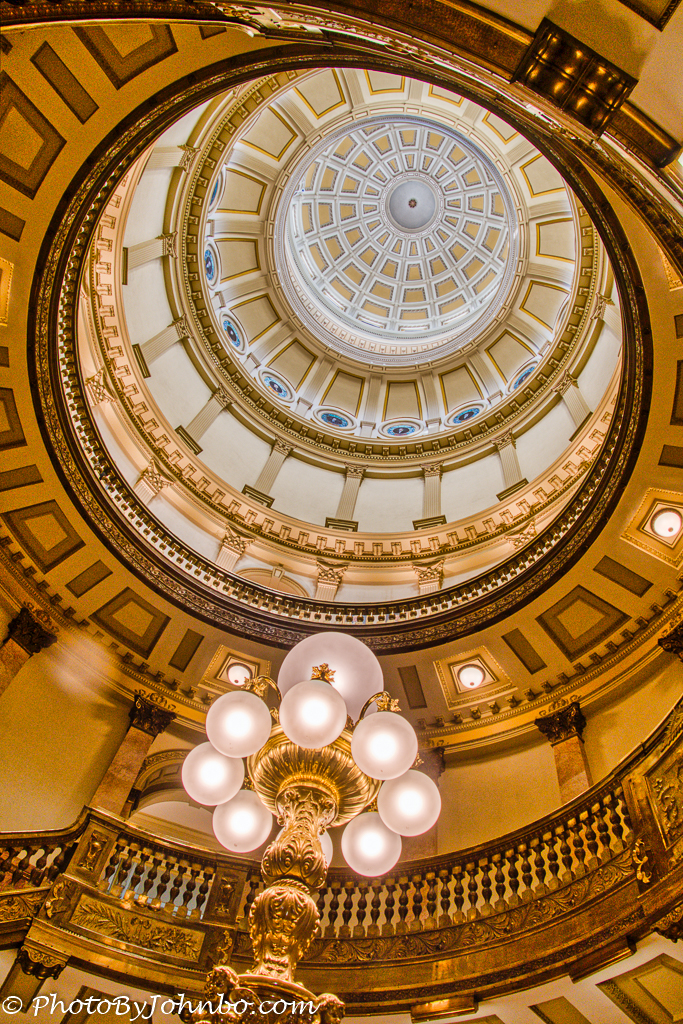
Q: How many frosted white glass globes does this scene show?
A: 9